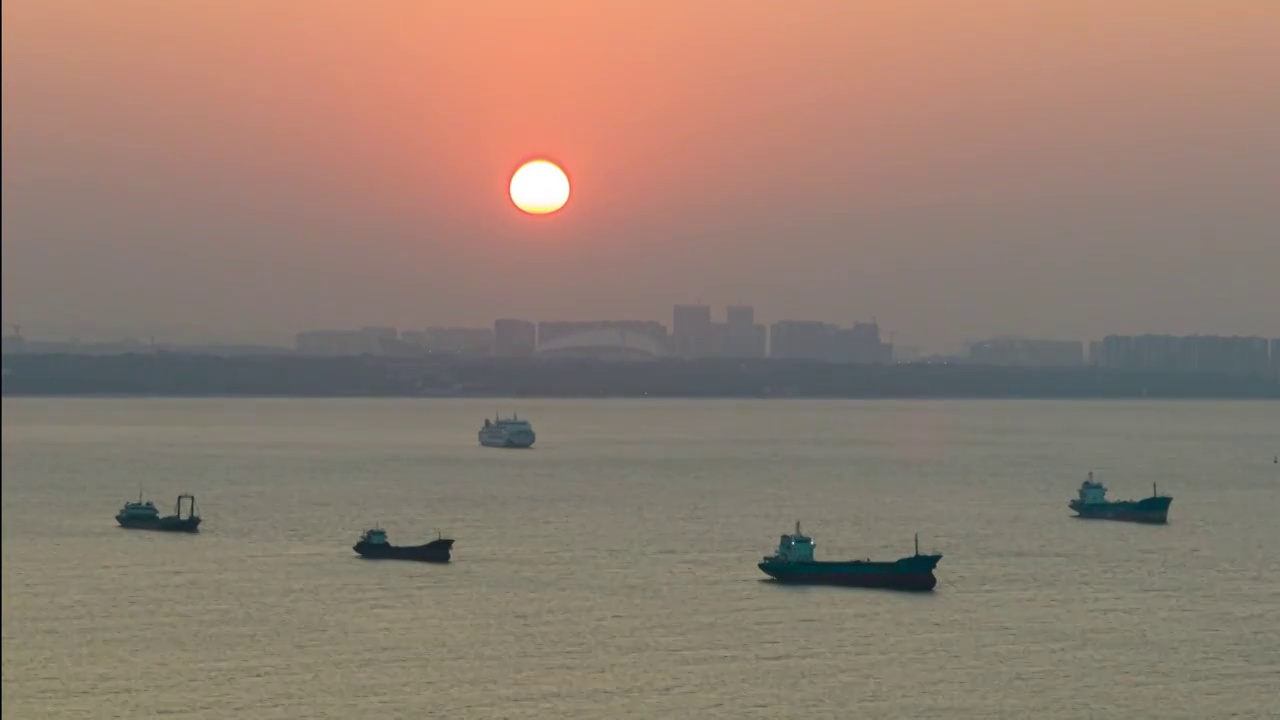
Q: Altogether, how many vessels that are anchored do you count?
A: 5